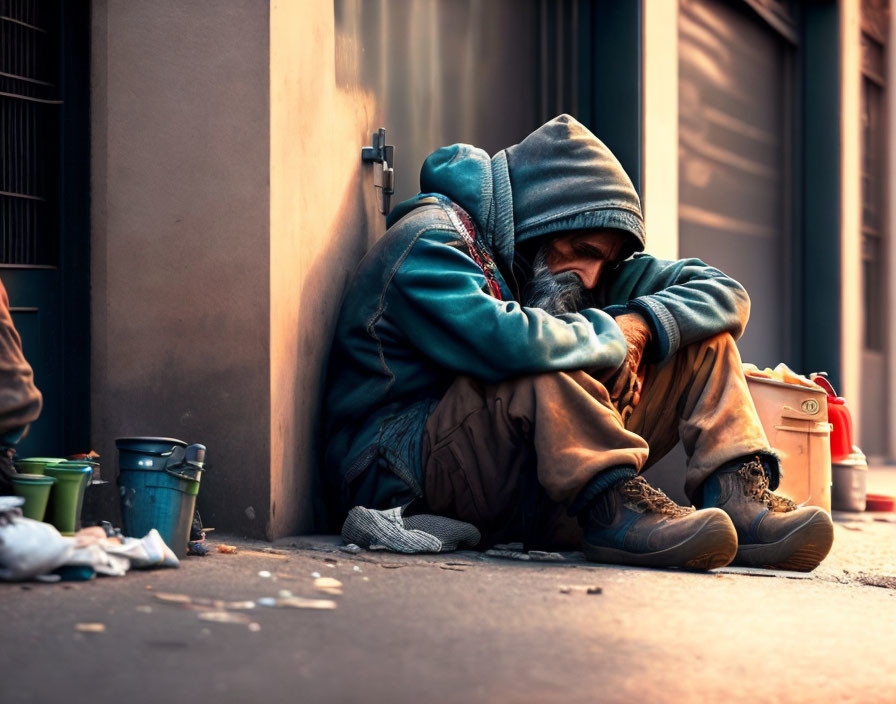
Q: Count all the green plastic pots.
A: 3